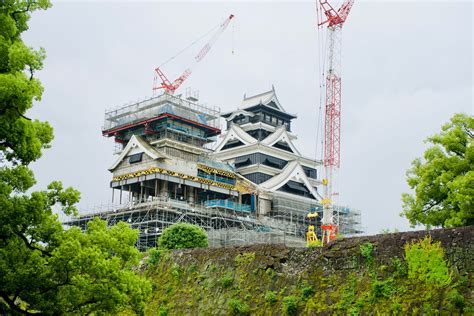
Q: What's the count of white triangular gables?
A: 5